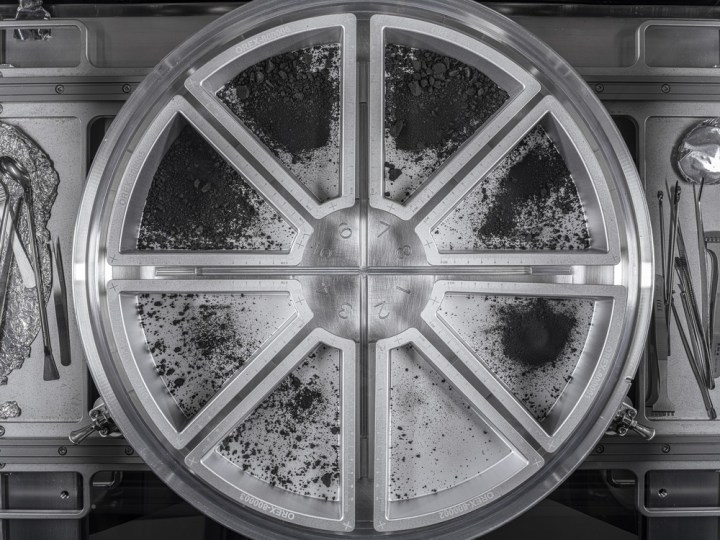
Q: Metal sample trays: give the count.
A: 8